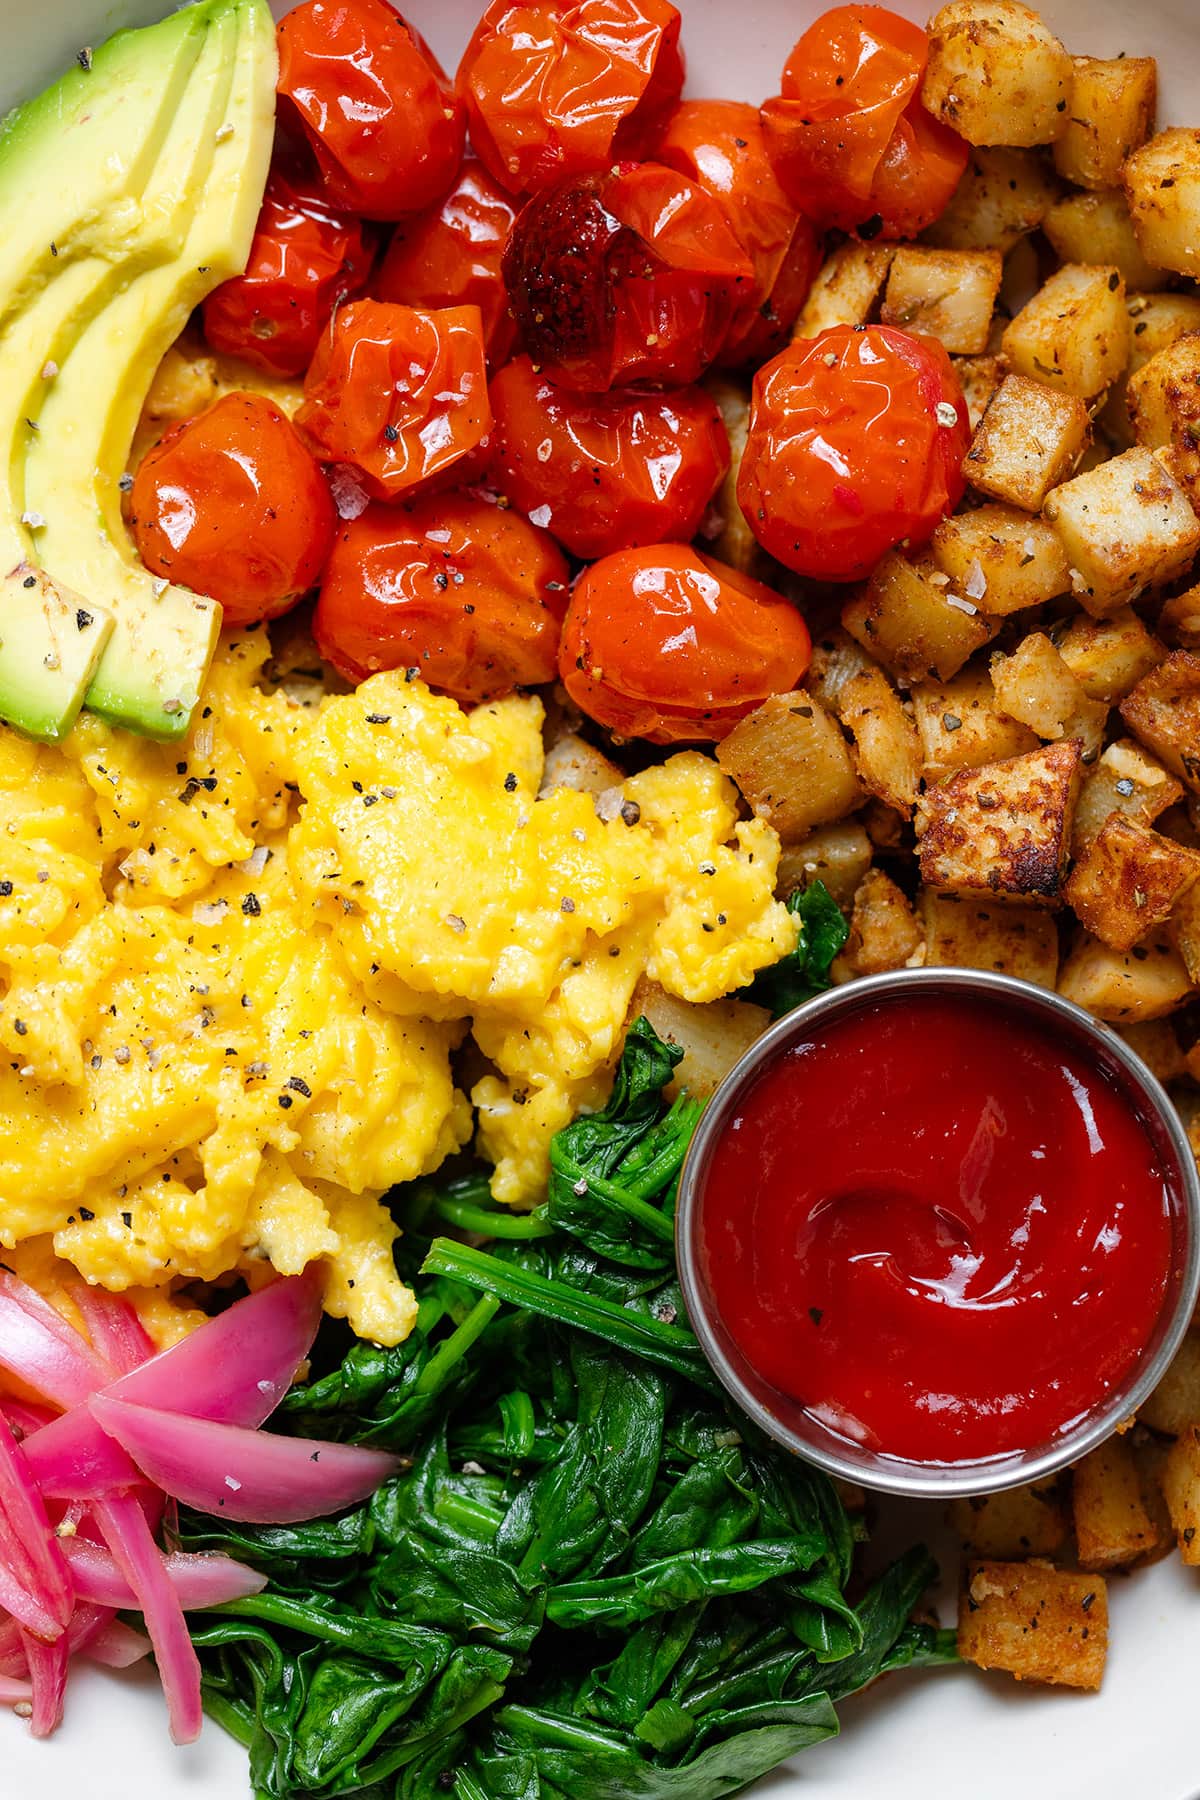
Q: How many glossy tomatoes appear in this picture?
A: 13